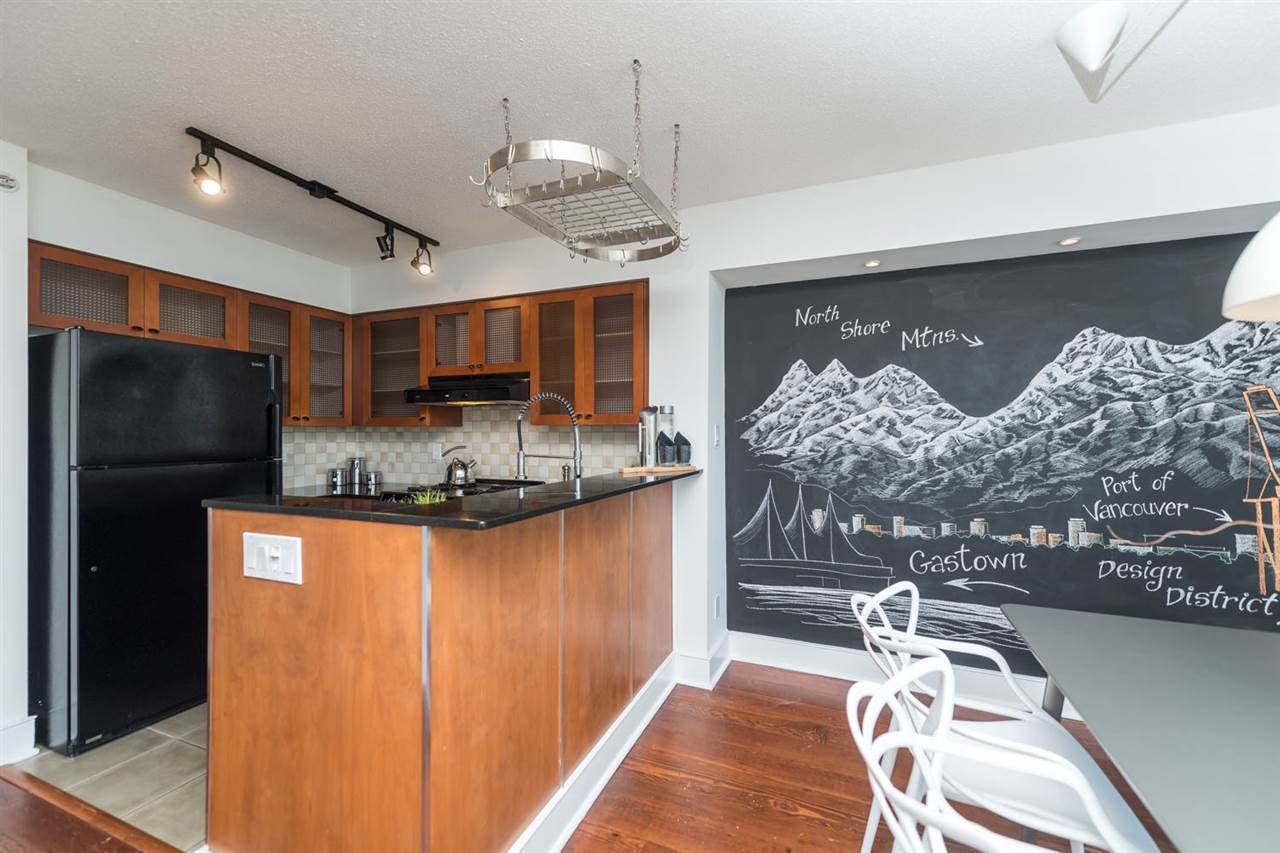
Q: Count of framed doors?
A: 9